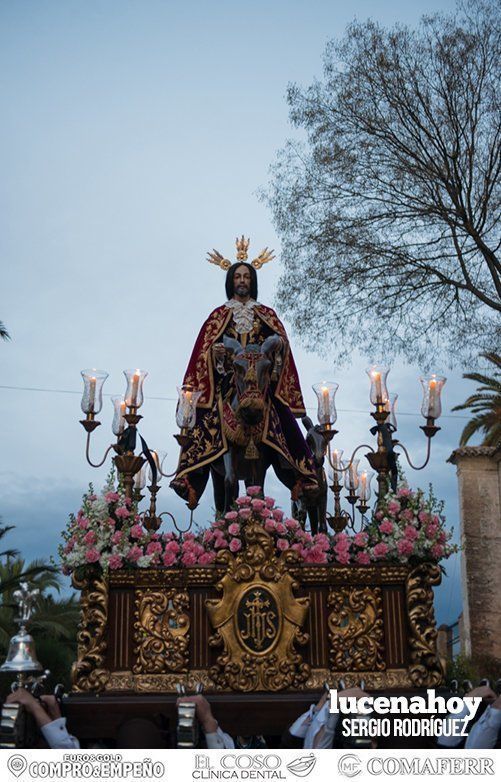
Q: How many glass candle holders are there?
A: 13